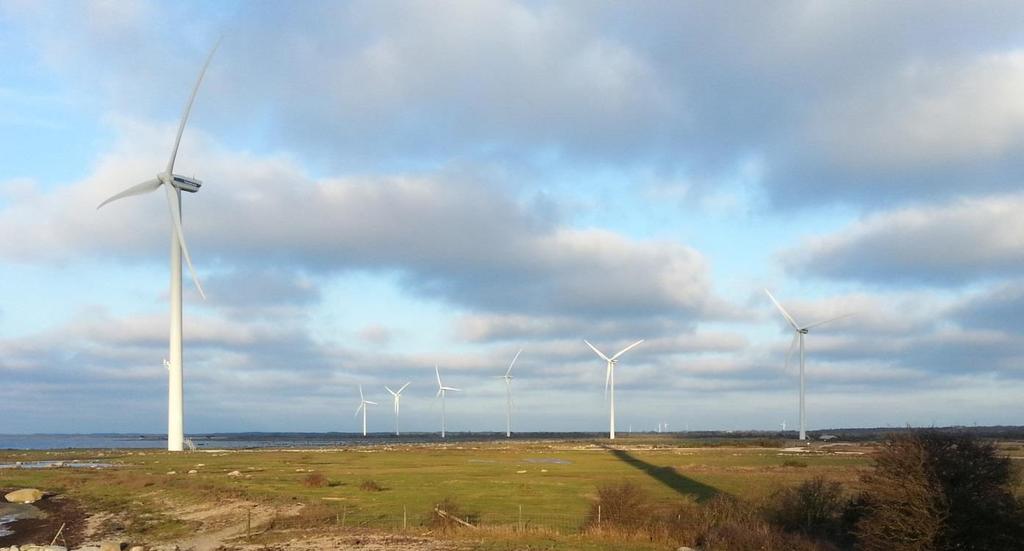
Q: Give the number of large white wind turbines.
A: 7